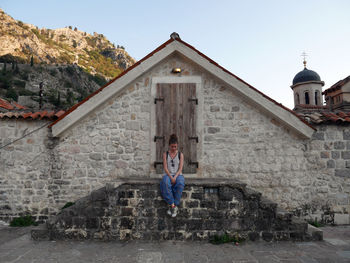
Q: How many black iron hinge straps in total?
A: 6